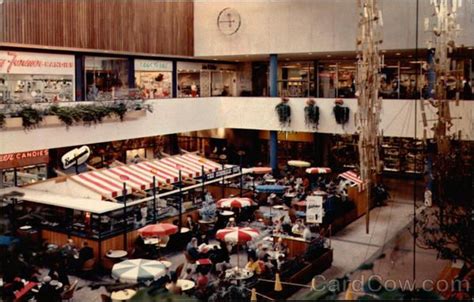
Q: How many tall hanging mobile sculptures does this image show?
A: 2